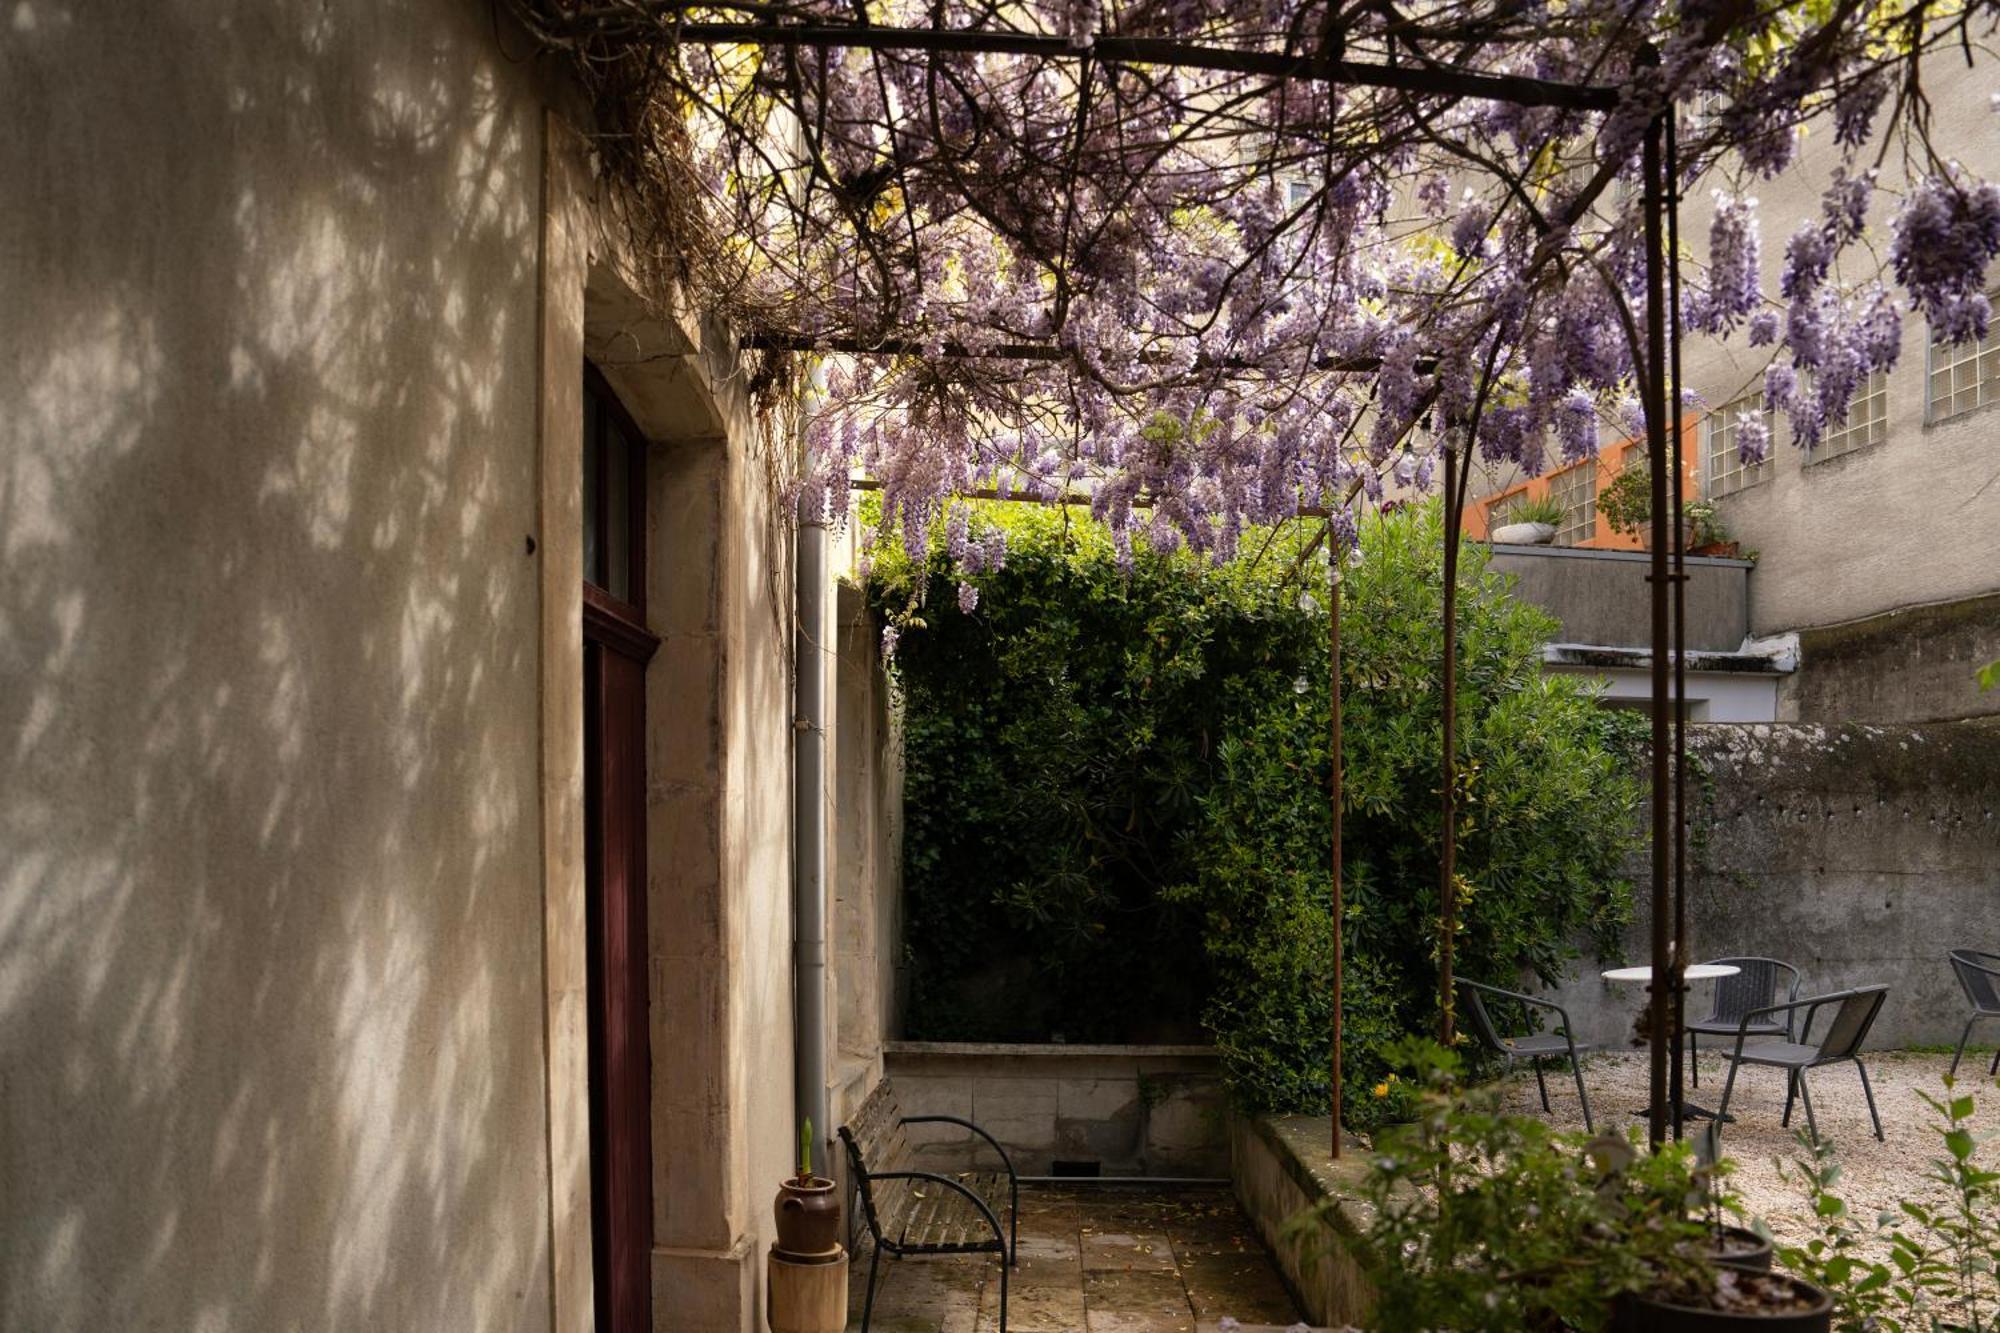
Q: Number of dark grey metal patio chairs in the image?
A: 4